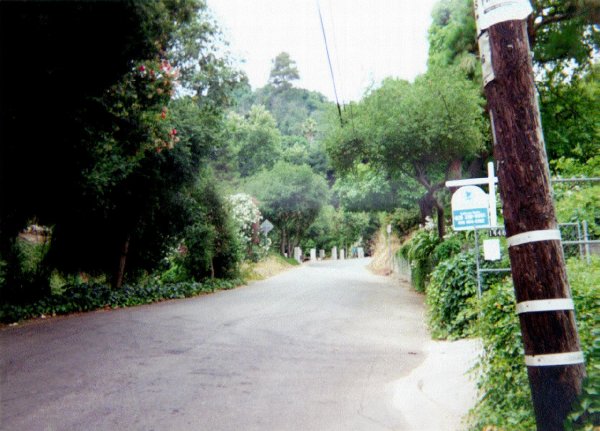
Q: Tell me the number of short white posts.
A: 6